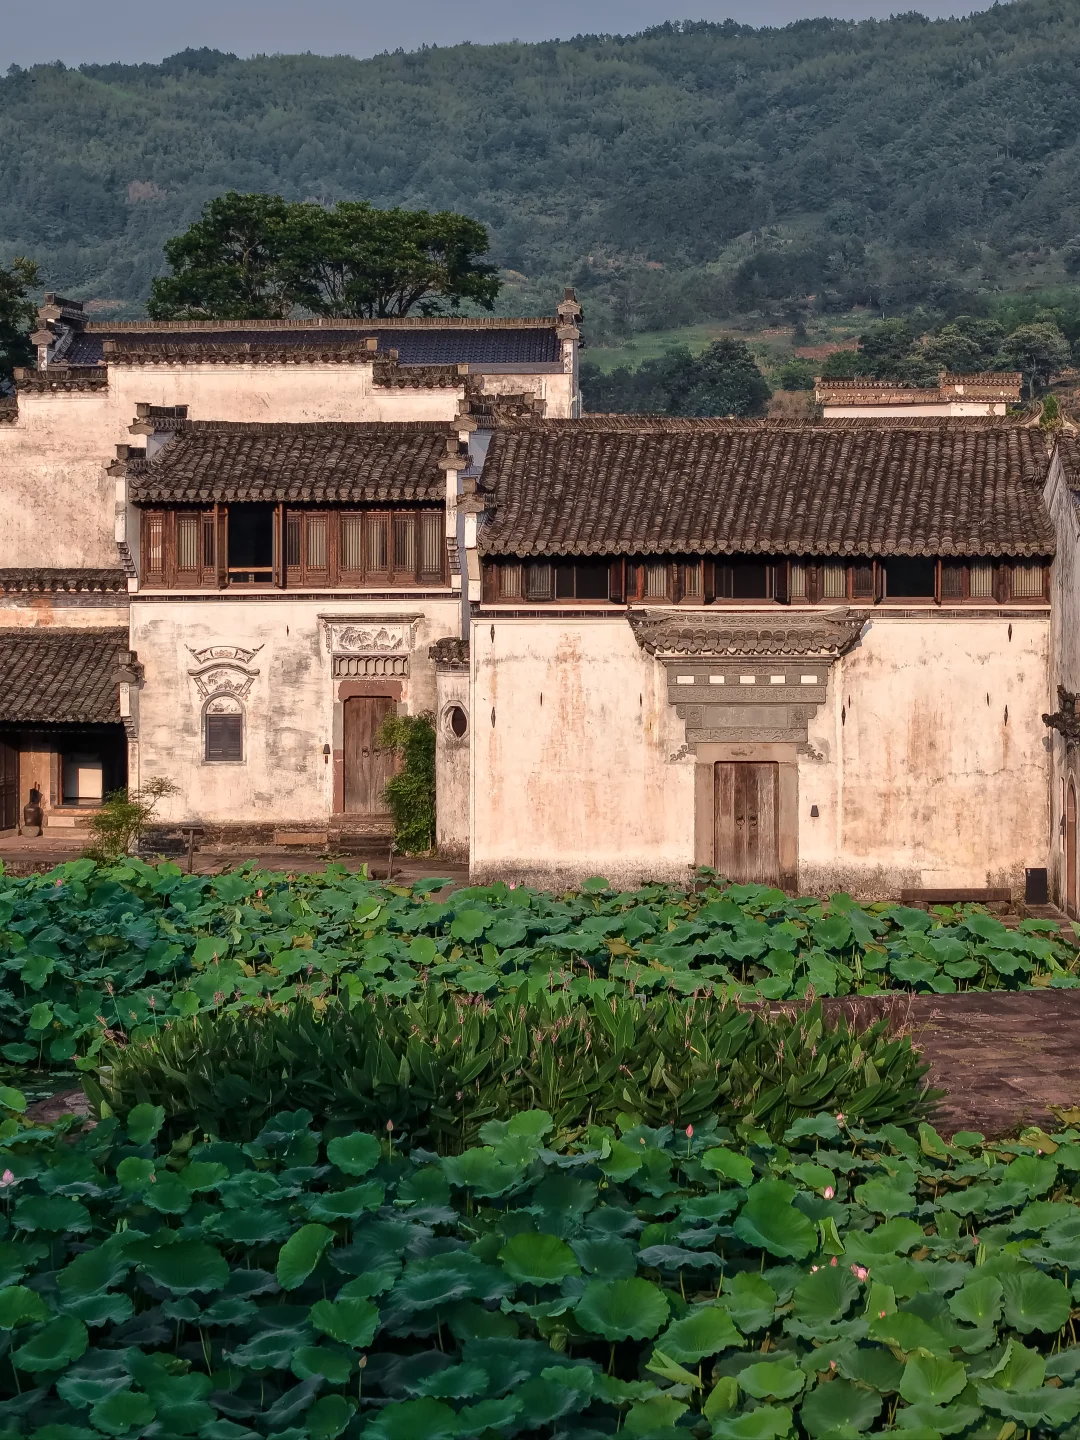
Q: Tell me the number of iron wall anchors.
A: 10